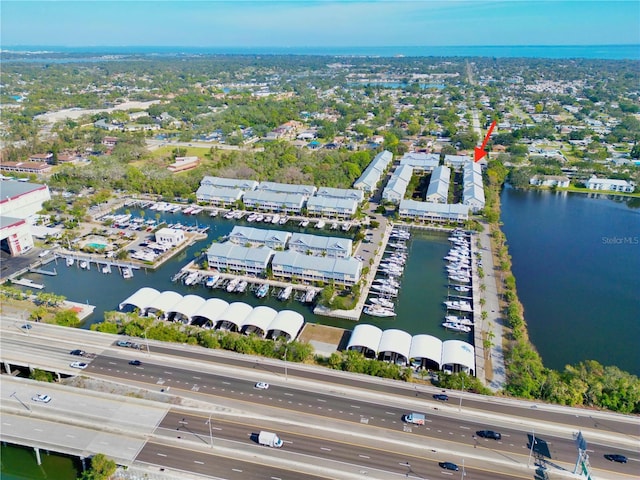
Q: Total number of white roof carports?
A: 11